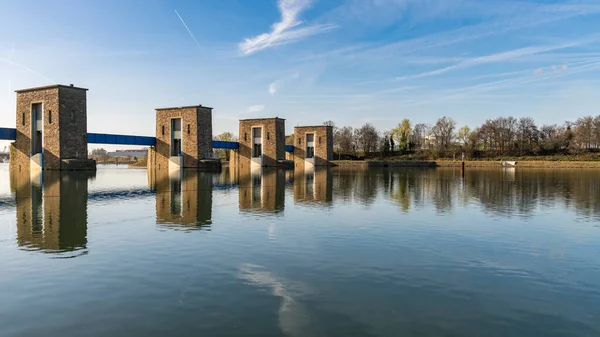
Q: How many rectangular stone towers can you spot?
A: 4